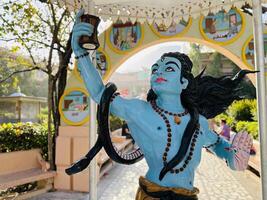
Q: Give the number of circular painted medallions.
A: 6